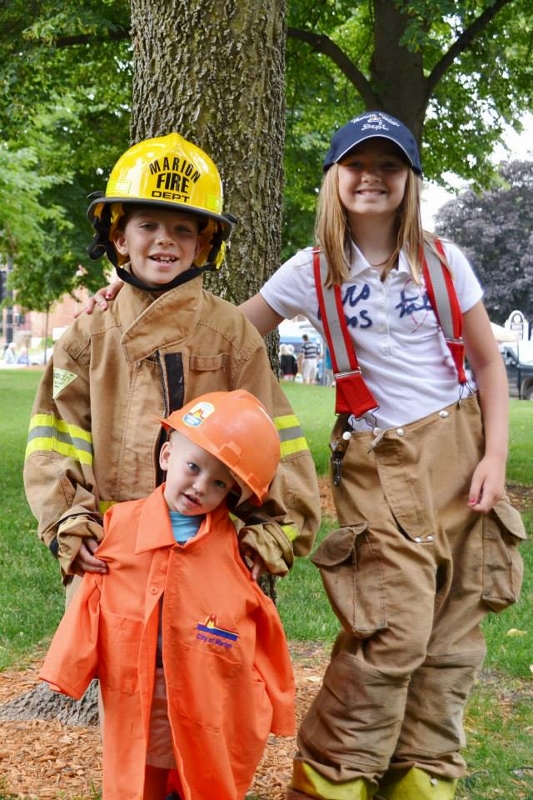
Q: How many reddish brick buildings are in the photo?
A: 1